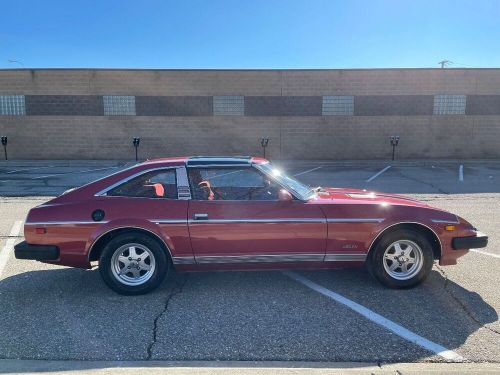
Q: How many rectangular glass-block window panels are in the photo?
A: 5